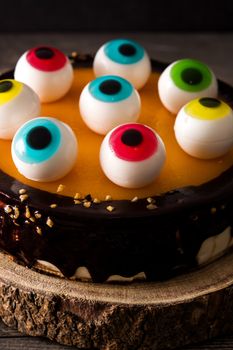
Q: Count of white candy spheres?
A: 8